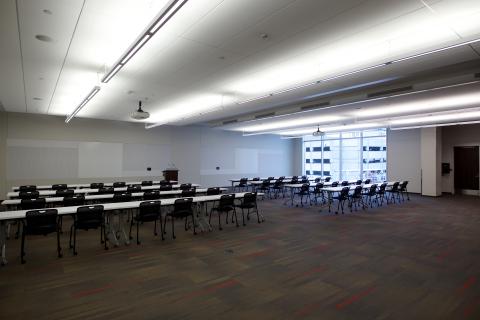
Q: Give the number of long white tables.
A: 8